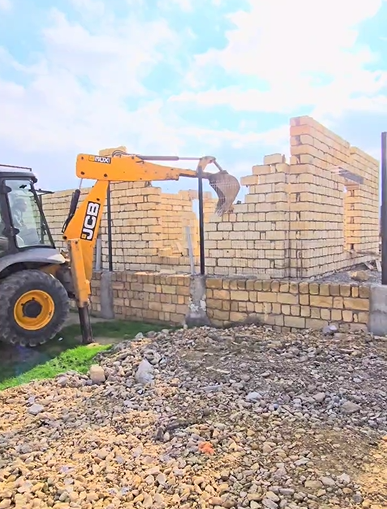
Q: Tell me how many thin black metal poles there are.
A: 3